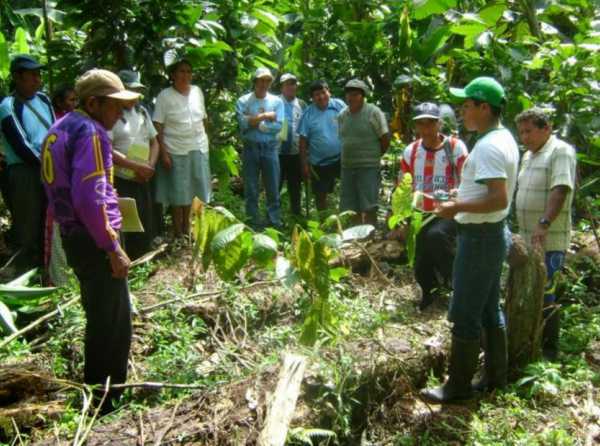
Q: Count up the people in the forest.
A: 12